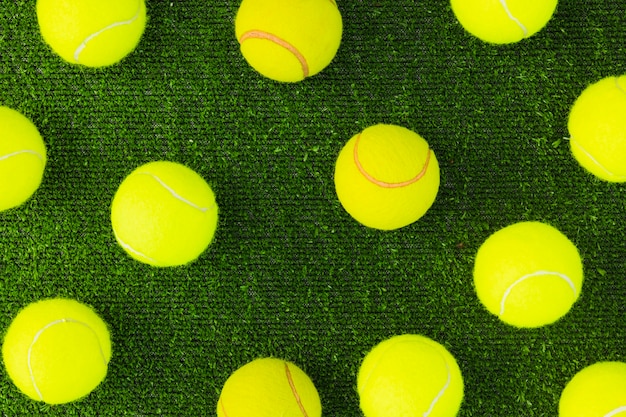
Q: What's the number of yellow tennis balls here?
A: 12